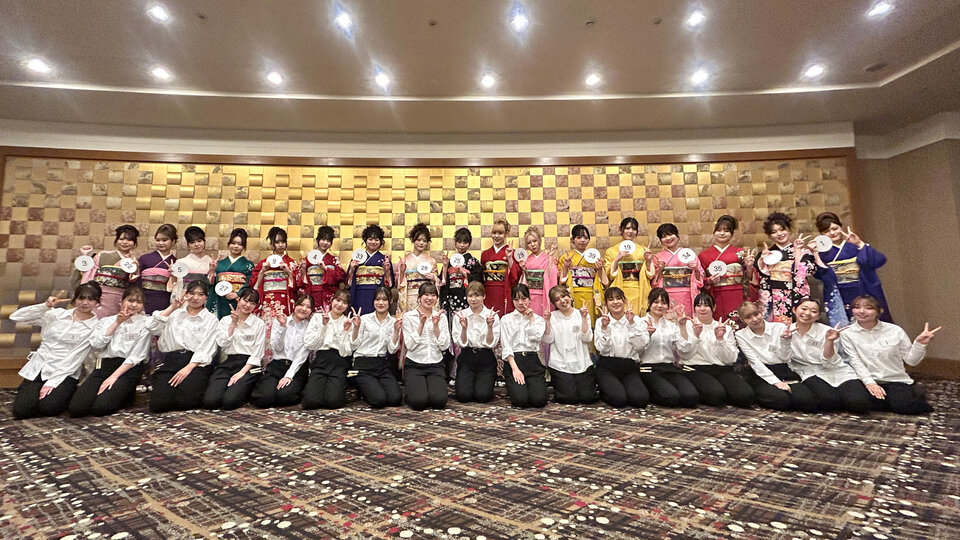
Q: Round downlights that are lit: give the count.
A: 13